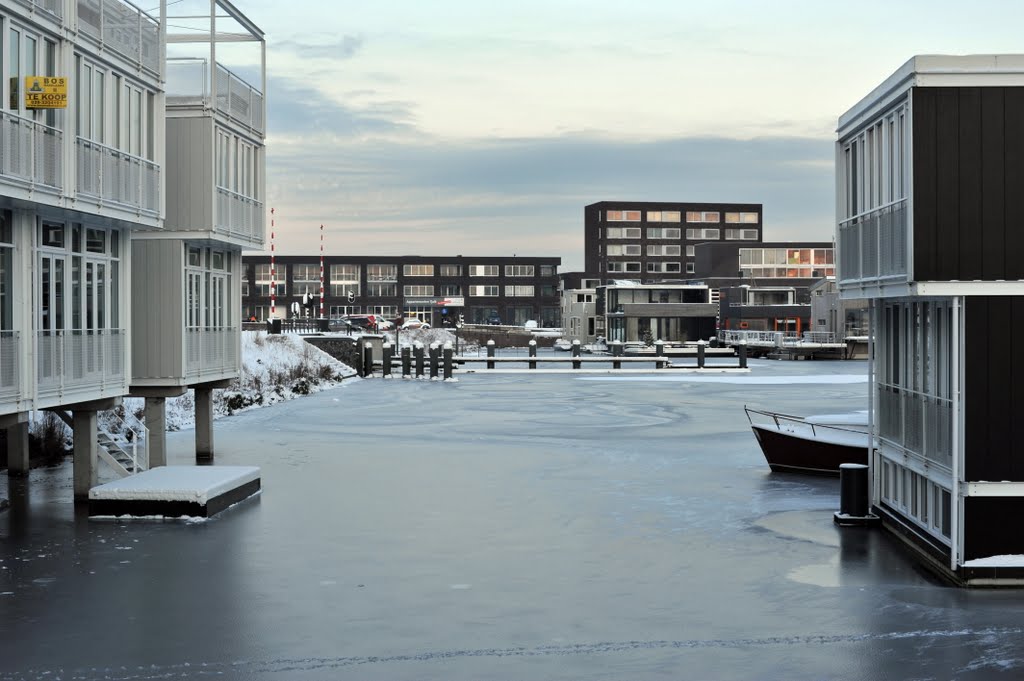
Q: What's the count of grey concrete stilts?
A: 4